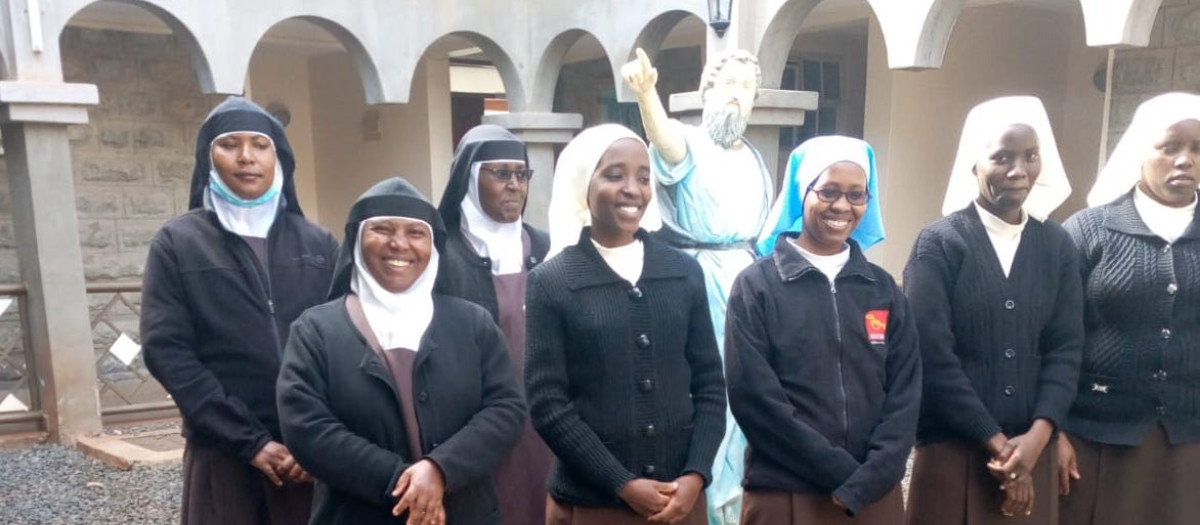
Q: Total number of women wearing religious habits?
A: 7